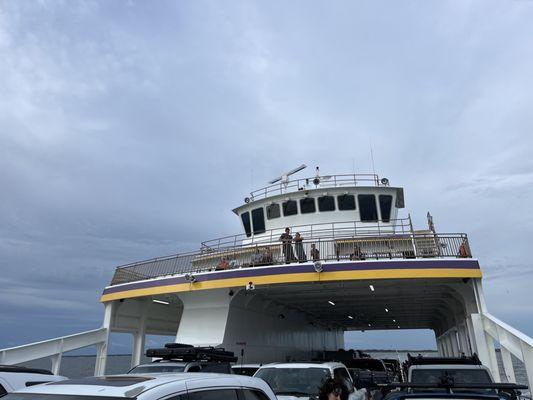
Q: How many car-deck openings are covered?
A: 2